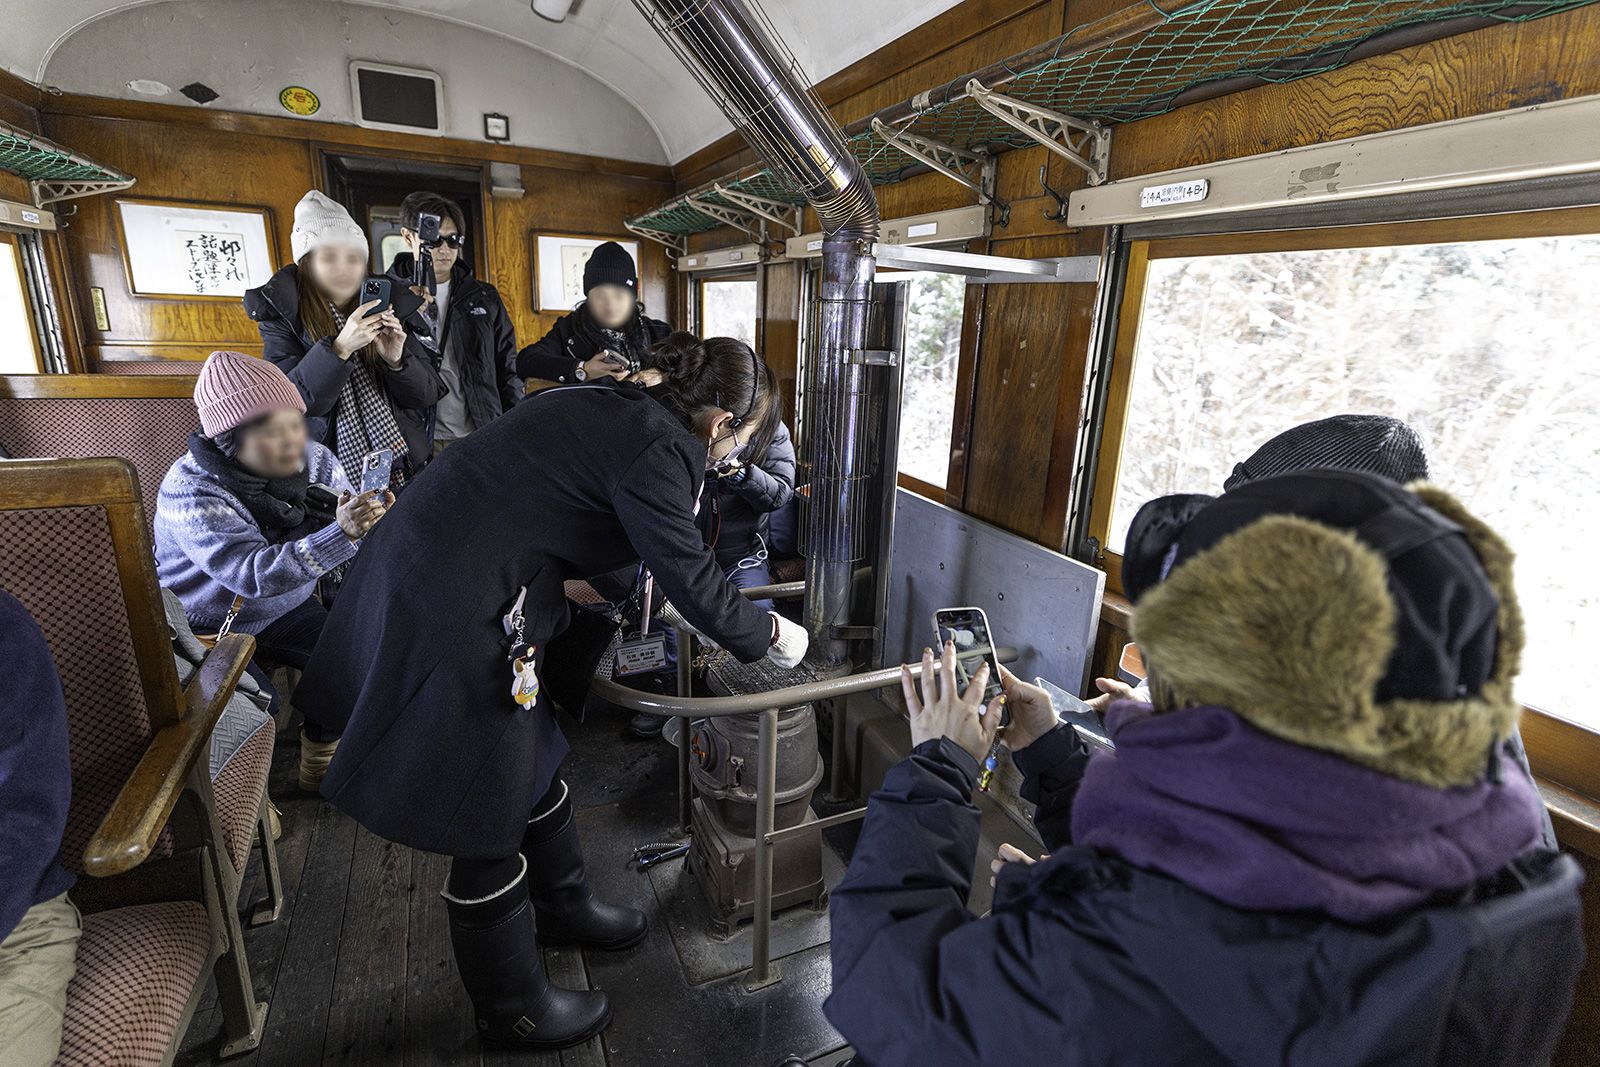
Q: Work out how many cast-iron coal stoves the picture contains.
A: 1